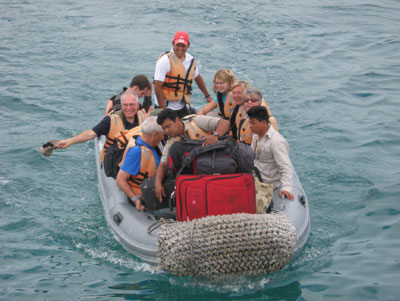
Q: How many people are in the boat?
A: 9